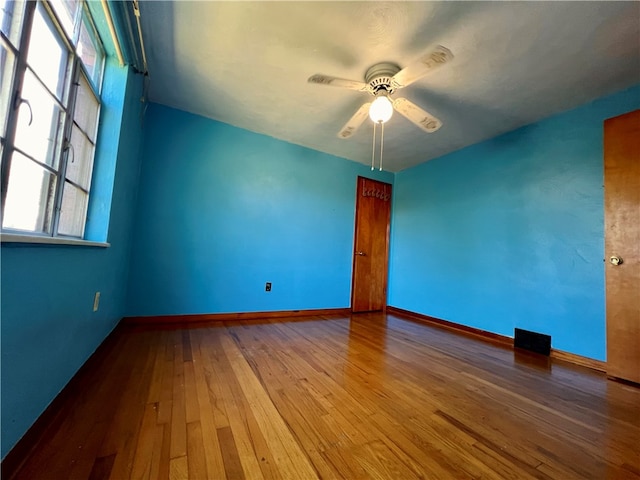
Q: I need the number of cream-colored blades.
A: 4